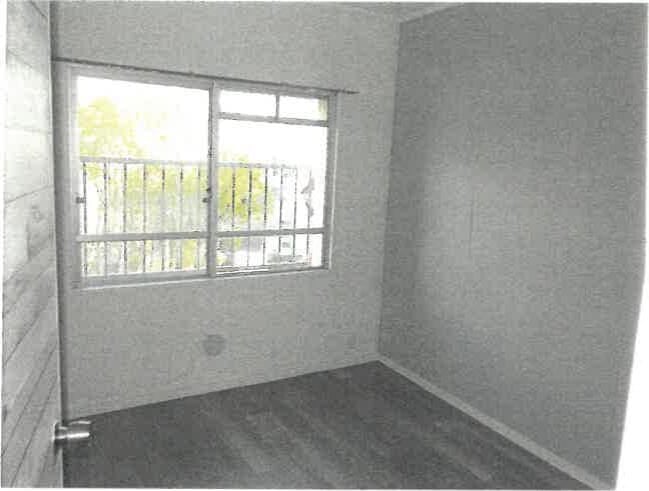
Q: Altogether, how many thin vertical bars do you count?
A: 13